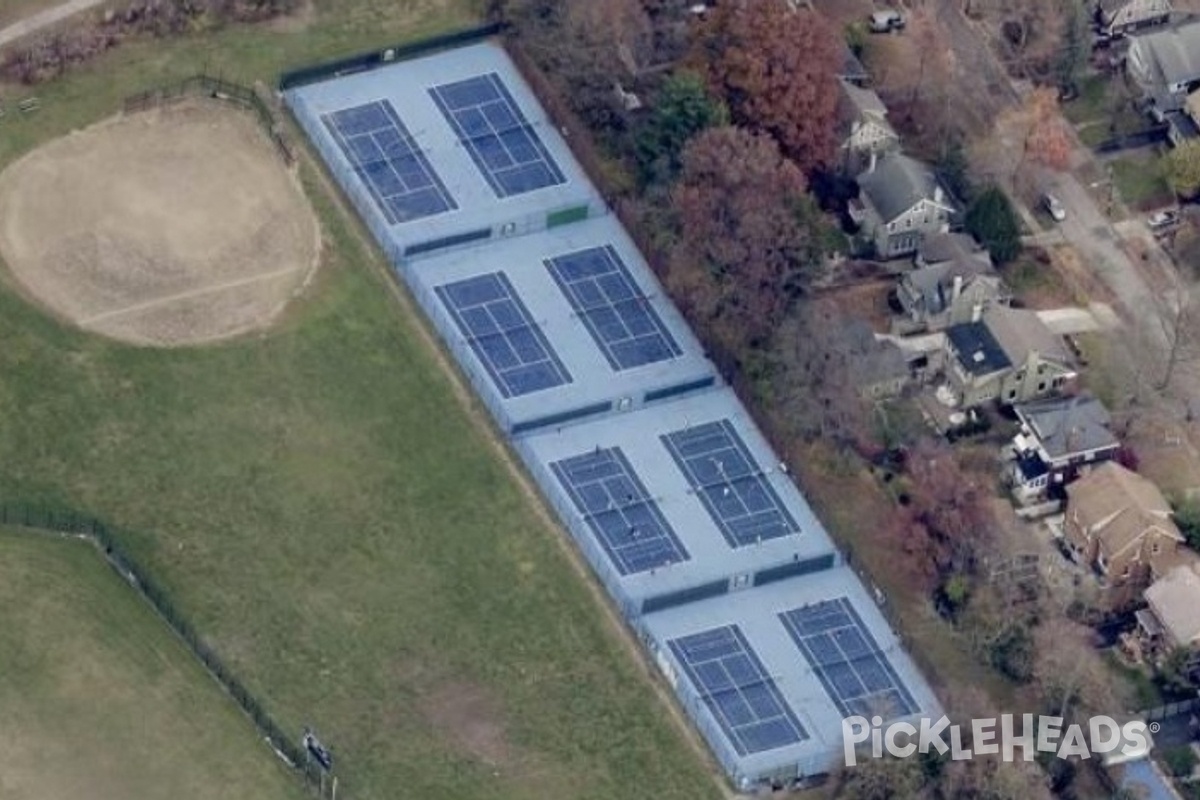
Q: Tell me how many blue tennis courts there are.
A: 8